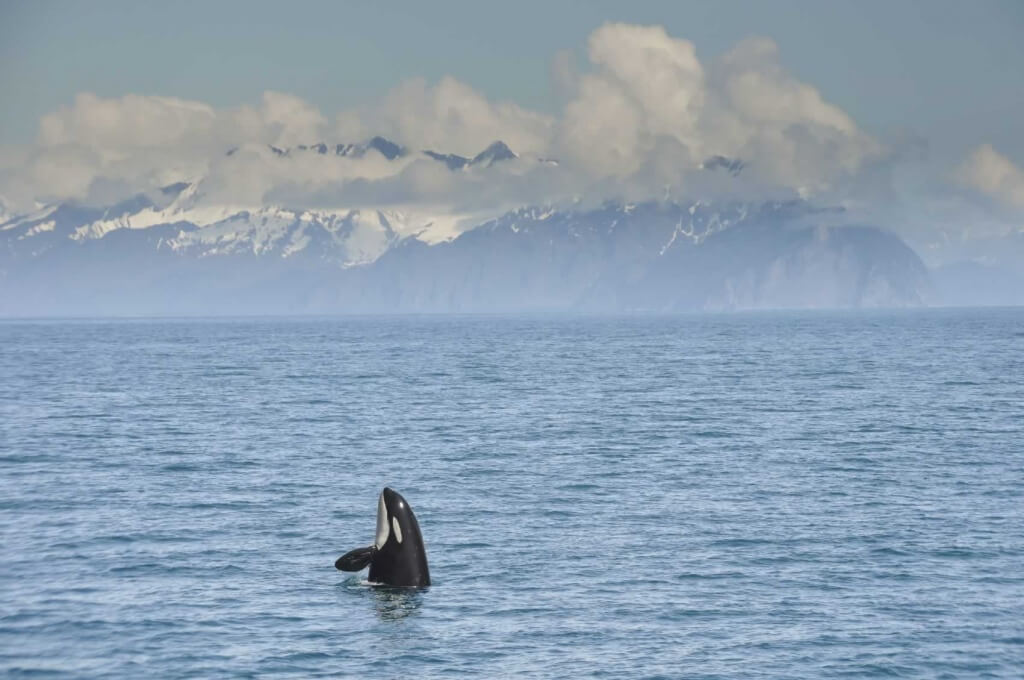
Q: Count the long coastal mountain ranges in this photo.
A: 1